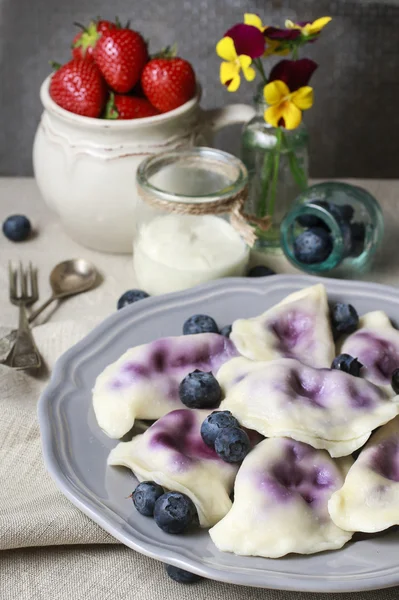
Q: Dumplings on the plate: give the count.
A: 7